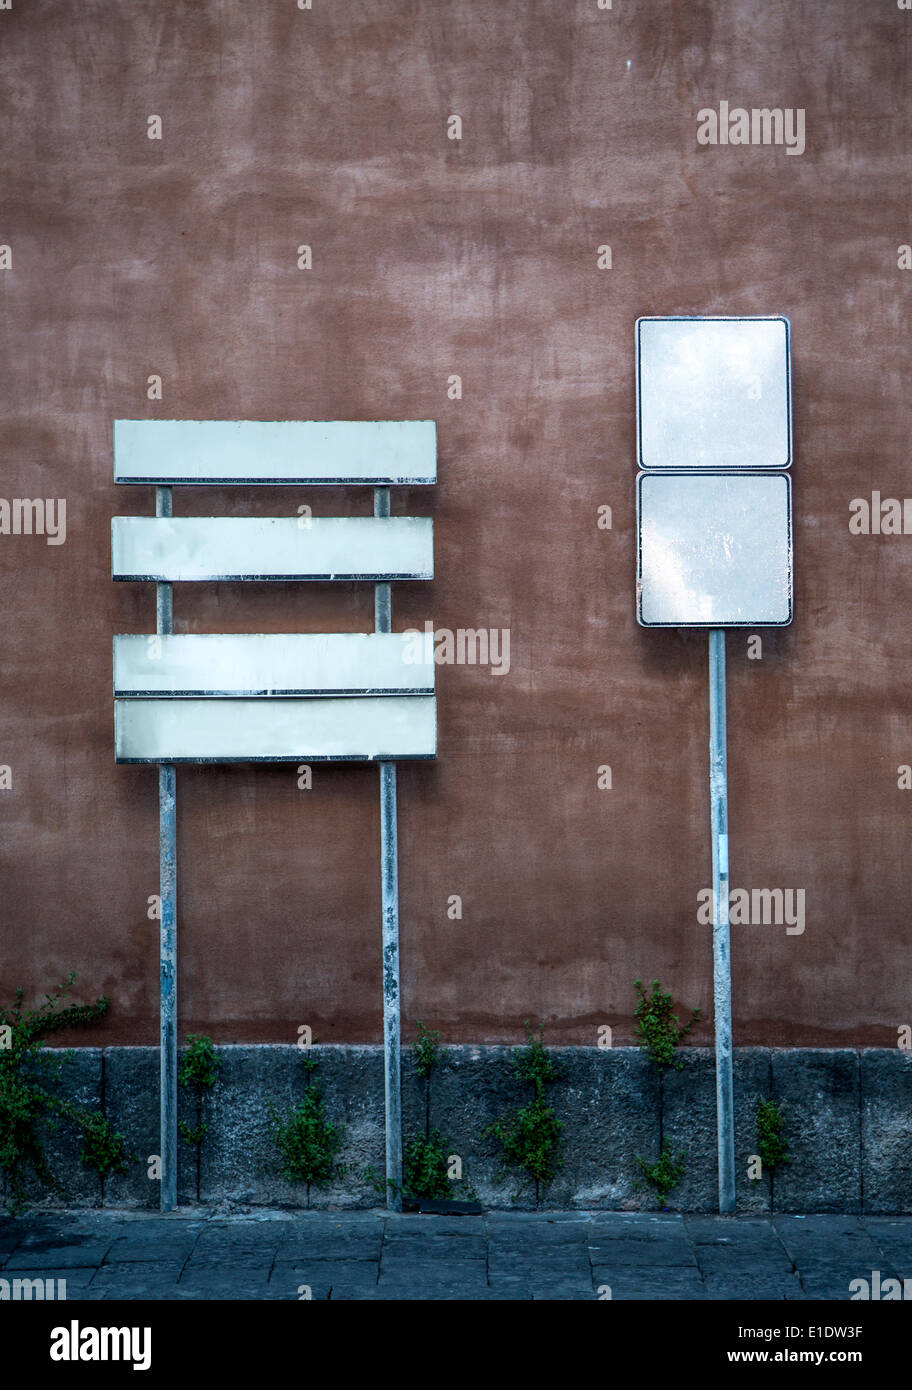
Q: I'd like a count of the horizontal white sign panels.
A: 4